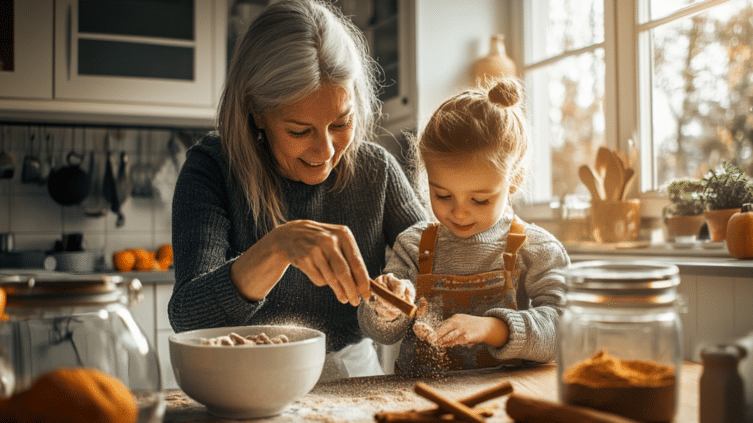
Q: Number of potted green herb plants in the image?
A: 2